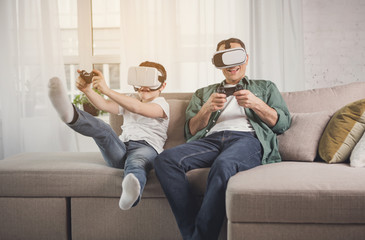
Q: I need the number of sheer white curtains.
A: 2